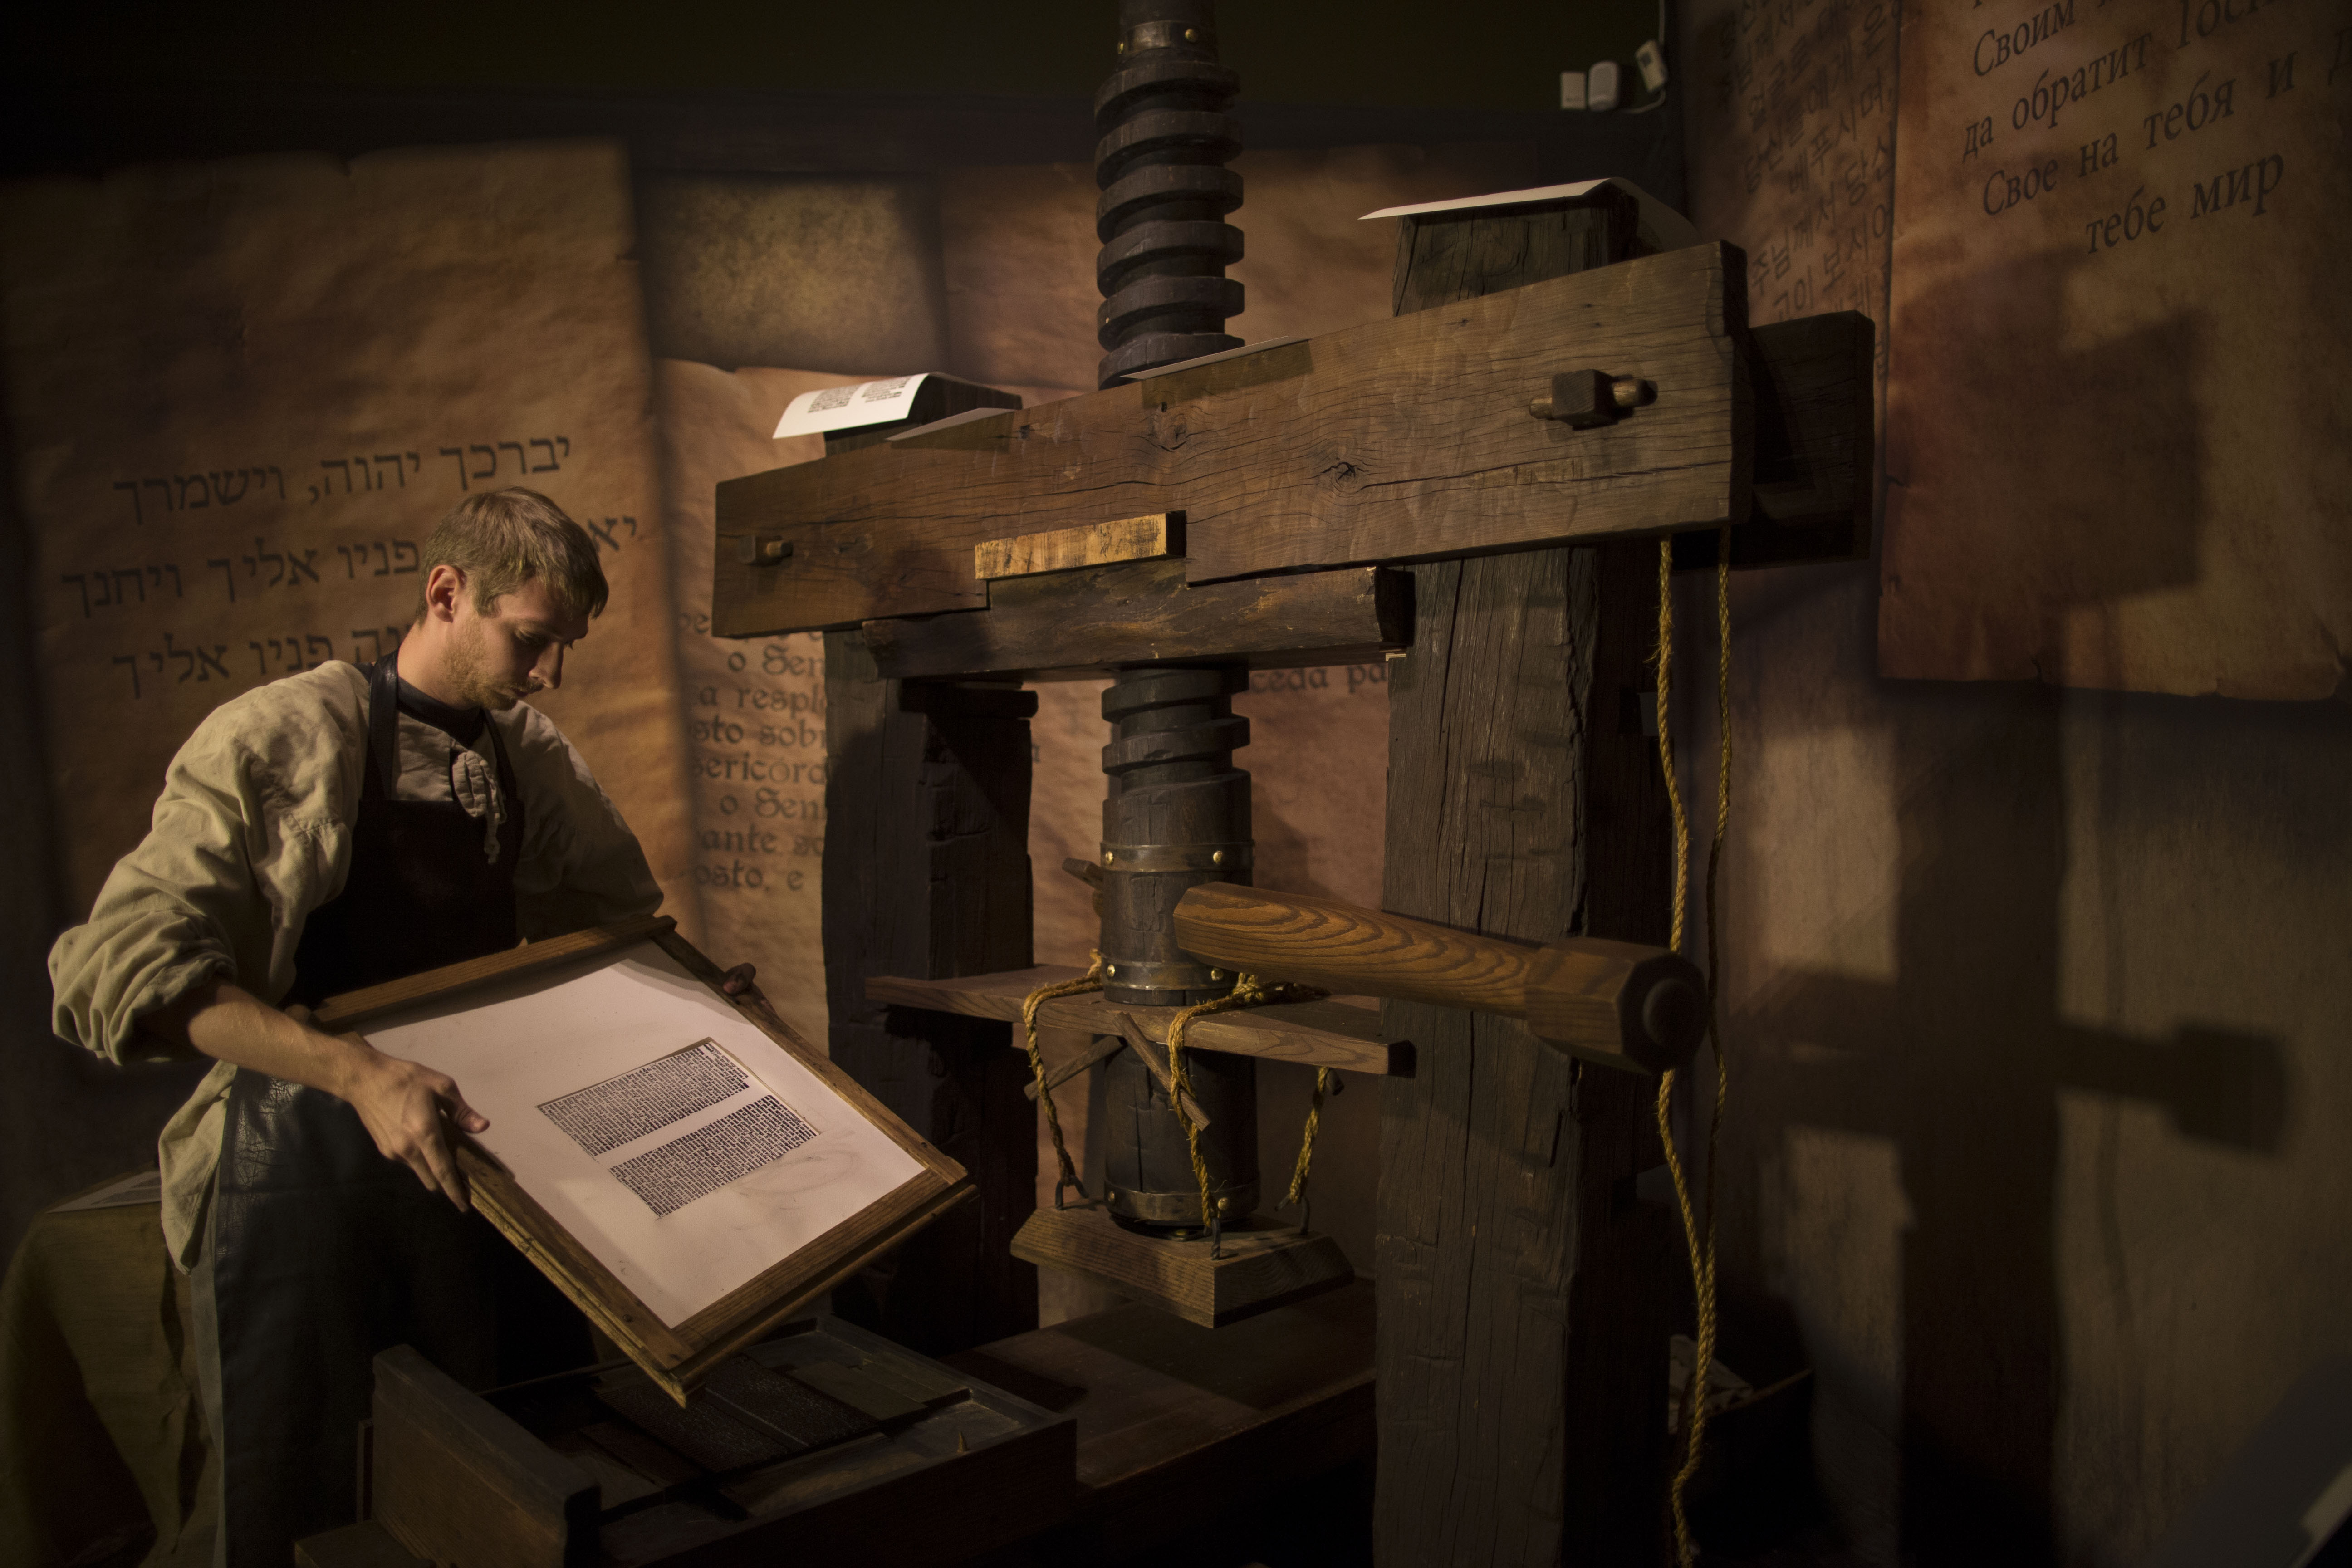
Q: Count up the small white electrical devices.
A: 3